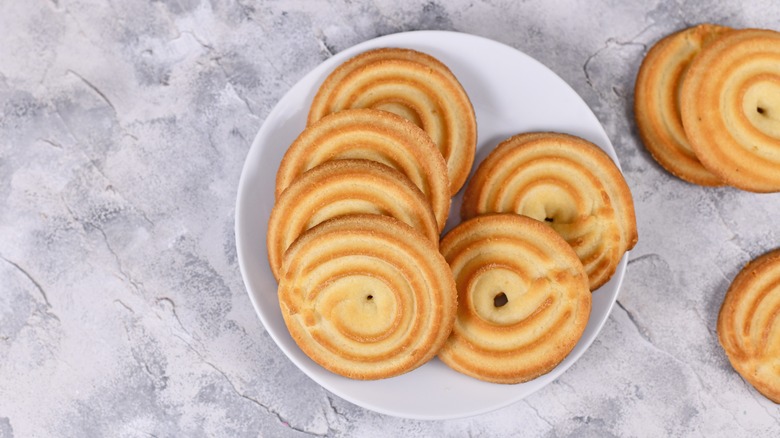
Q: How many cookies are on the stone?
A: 3